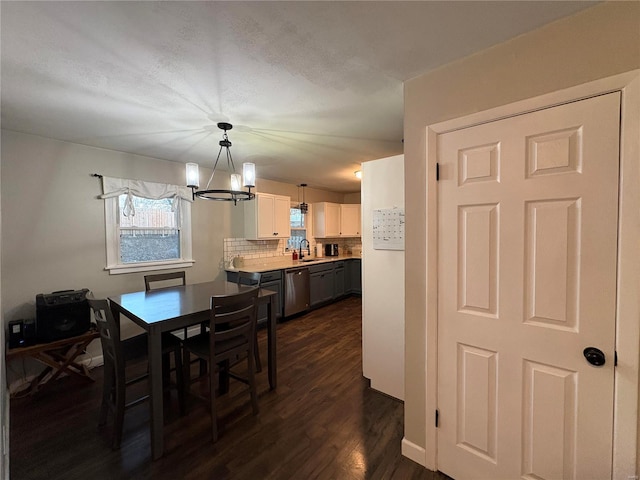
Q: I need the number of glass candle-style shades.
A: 3